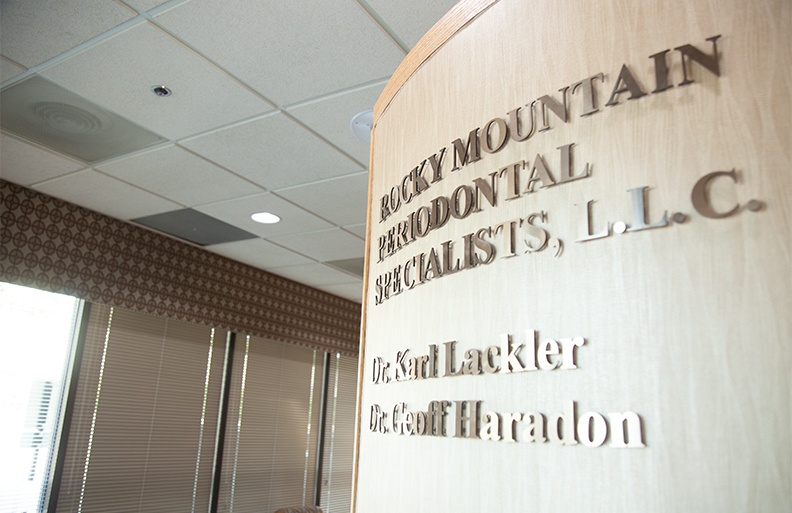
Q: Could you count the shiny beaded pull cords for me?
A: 5